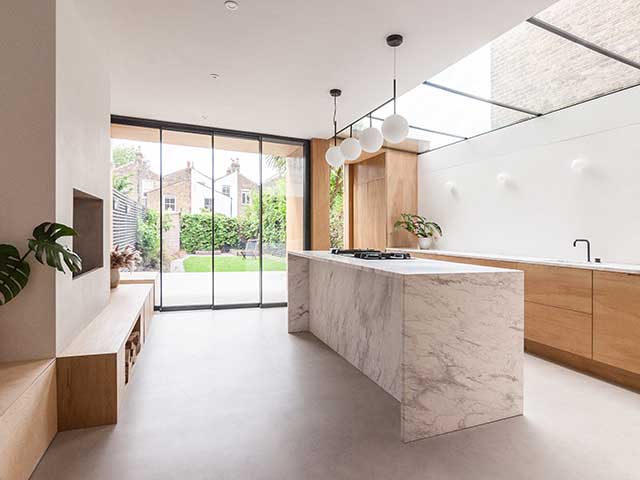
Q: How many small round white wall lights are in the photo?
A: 3